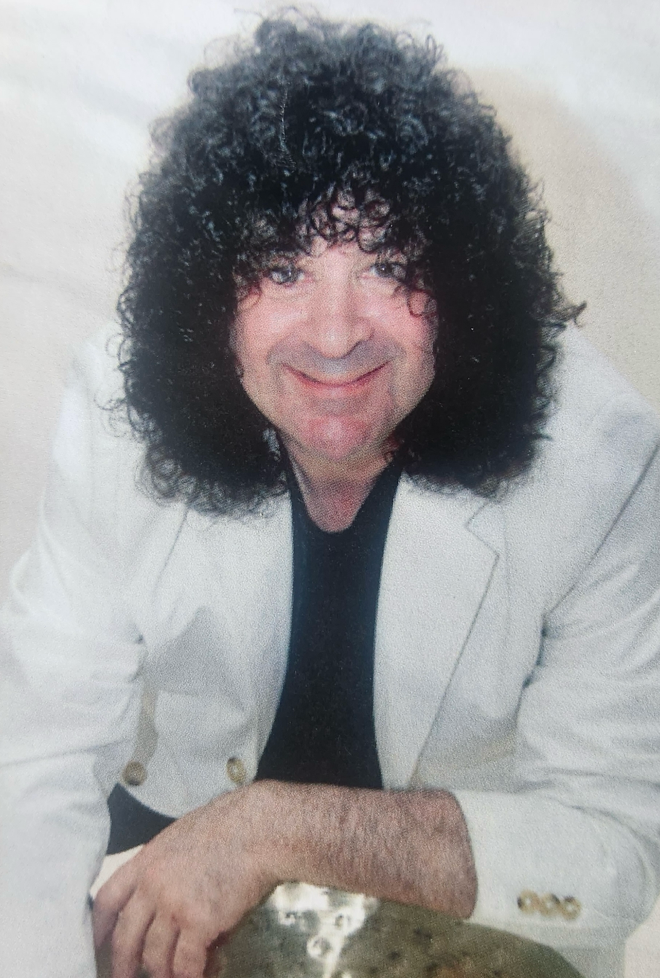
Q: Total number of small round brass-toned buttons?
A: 5